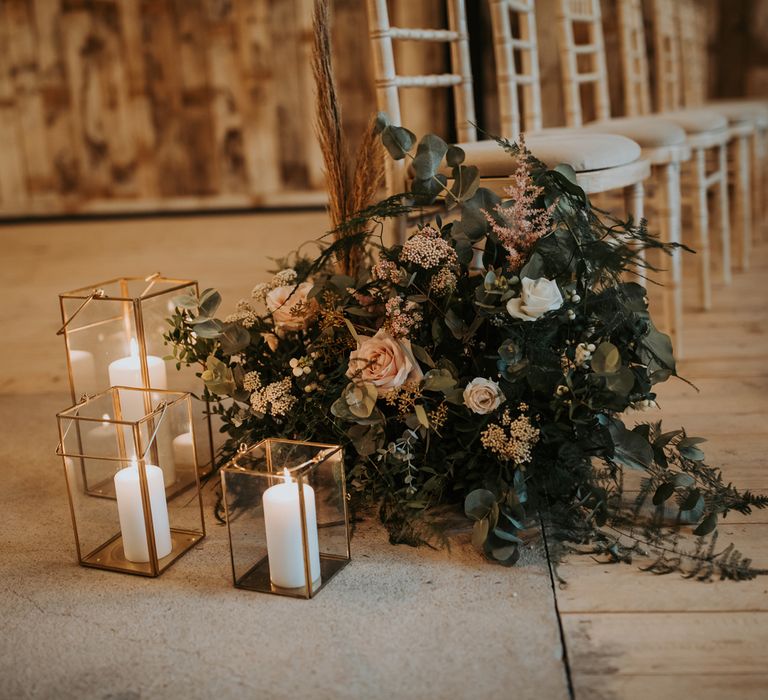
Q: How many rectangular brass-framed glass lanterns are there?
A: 3